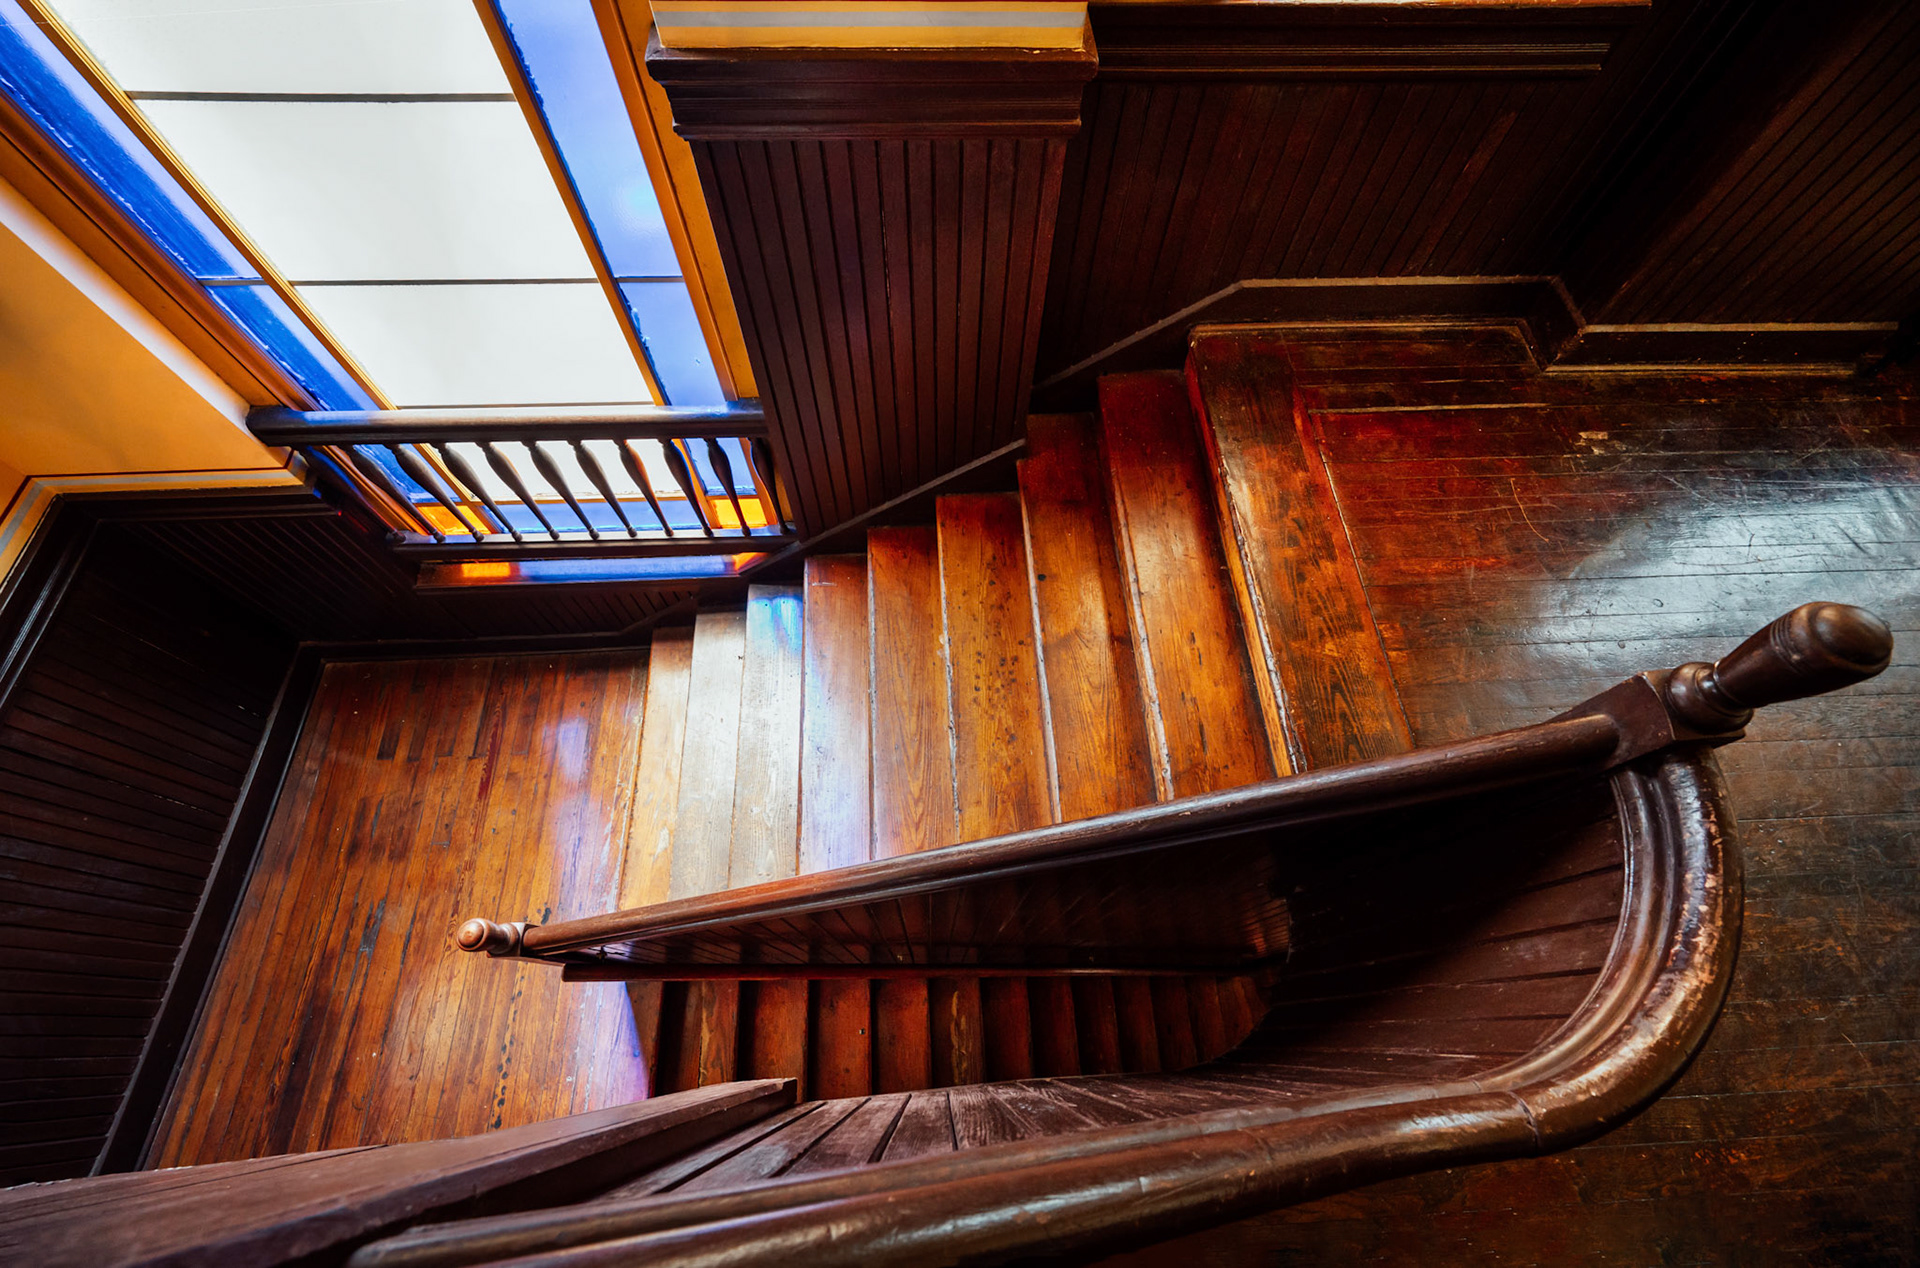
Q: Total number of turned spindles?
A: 11